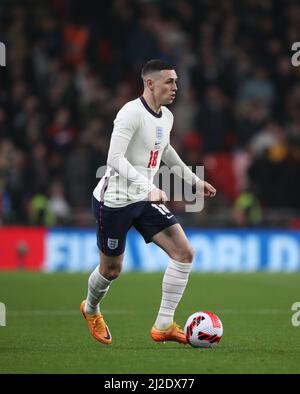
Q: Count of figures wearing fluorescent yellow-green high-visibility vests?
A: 2